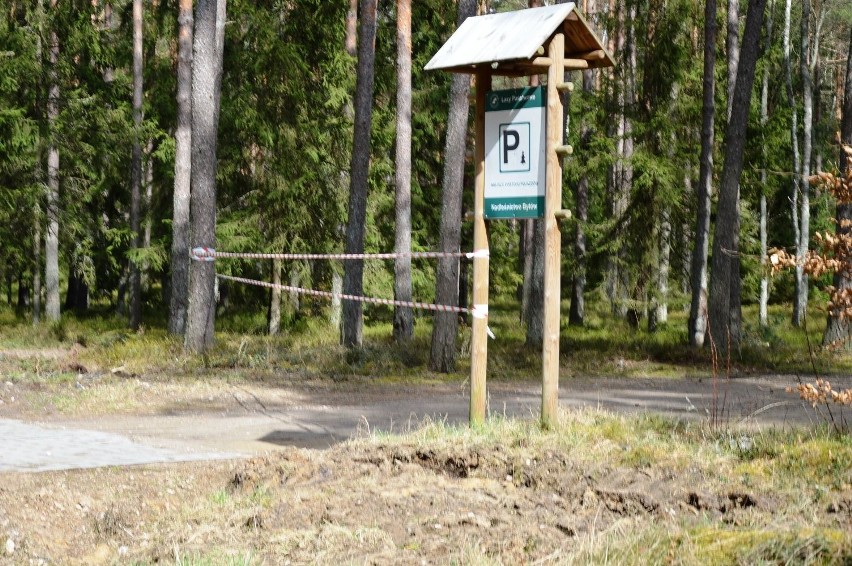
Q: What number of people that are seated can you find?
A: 0